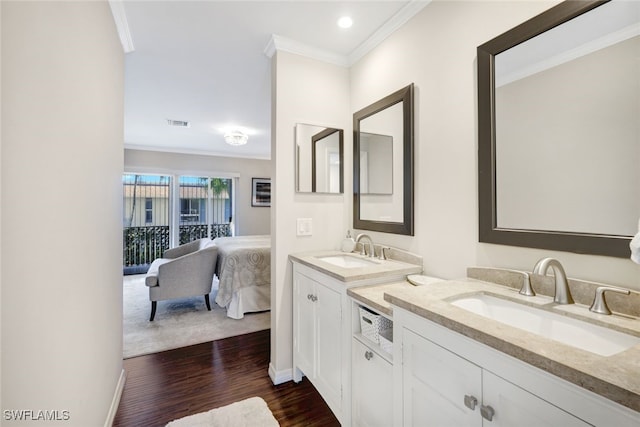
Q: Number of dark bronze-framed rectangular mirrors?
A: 2